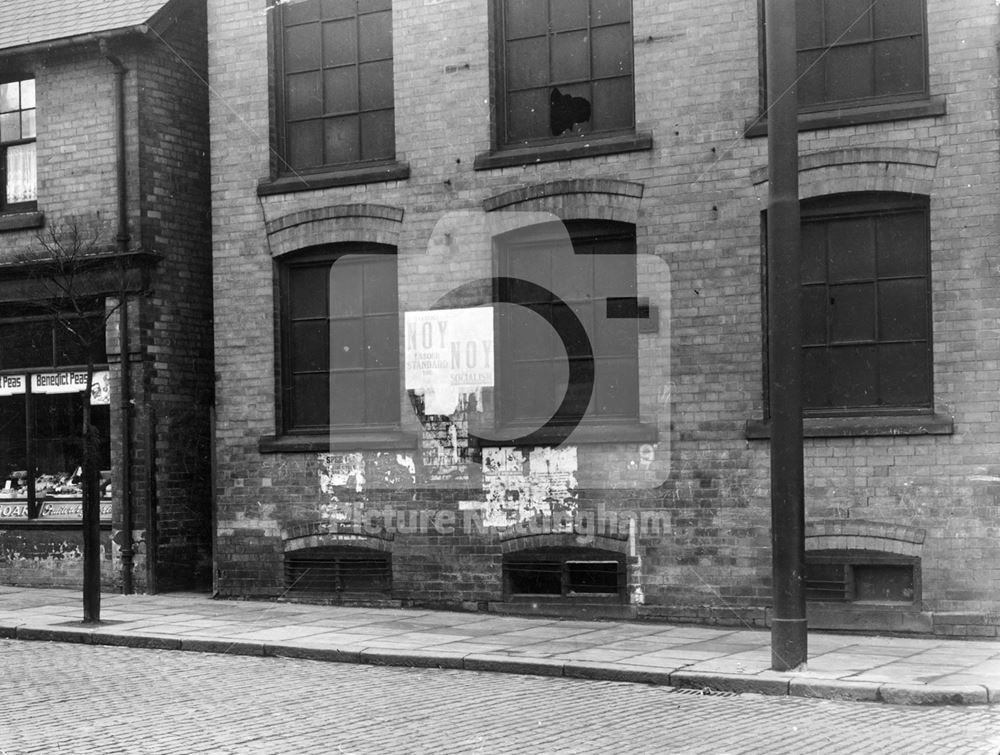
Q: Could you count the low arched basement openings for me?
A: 3